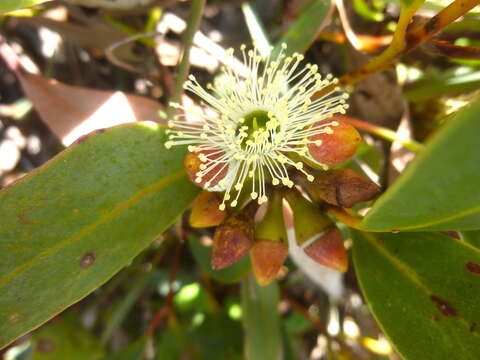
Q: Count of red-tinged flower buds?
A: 7